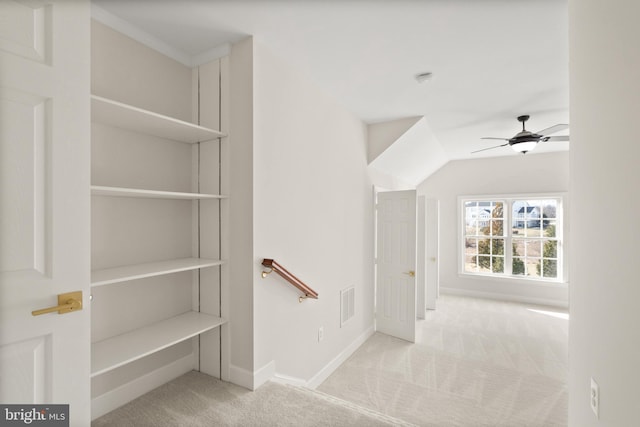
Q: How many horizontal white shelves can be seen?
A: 4